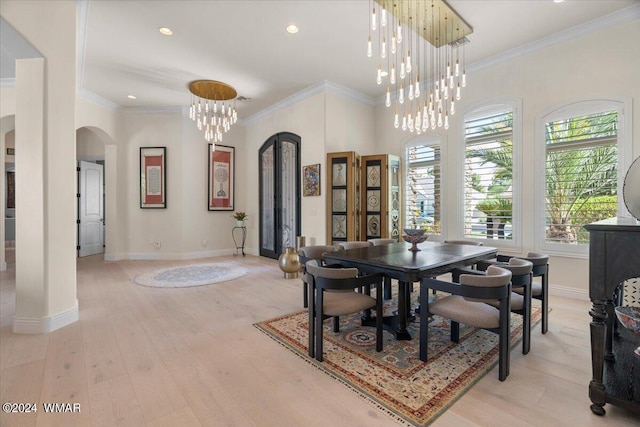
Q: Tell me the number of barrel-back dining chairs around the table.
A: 8